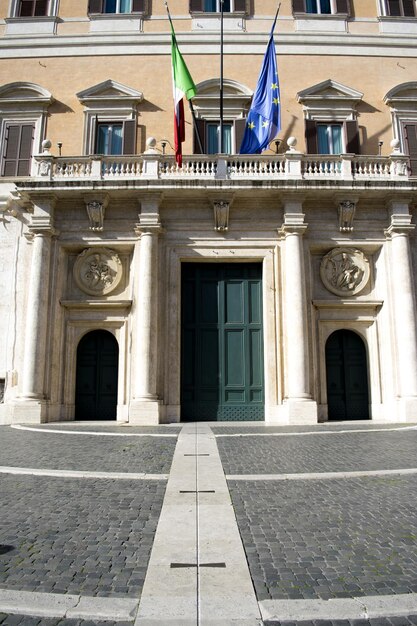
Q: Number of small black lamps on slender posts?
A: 4